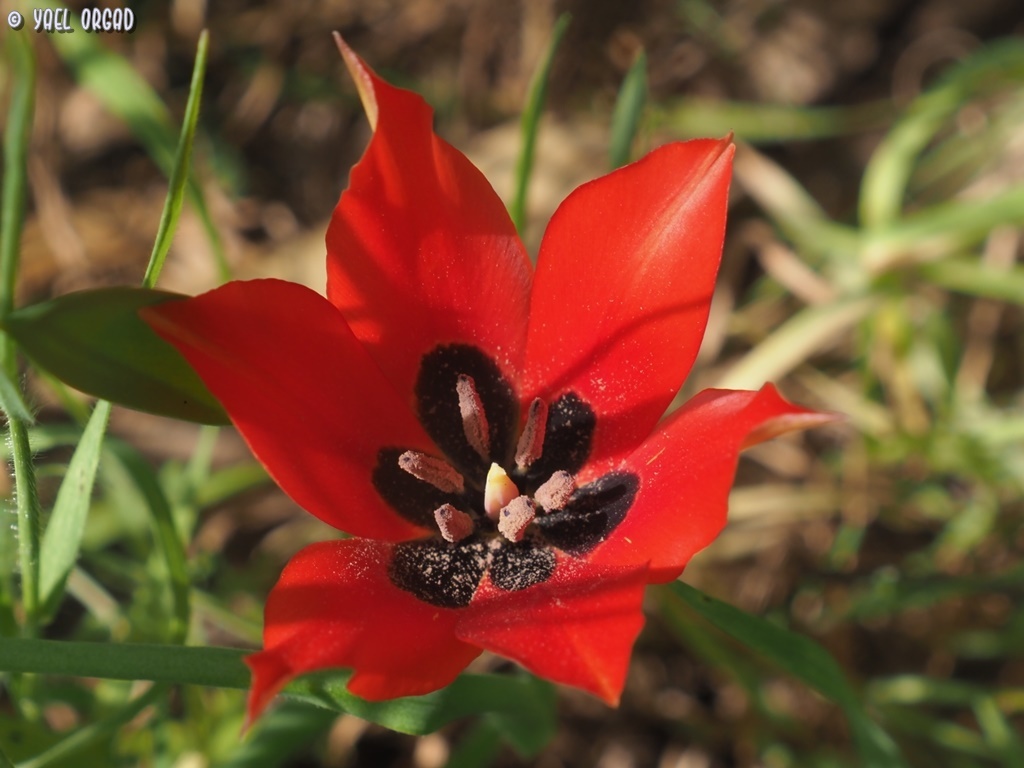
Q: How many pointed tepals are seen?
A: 6